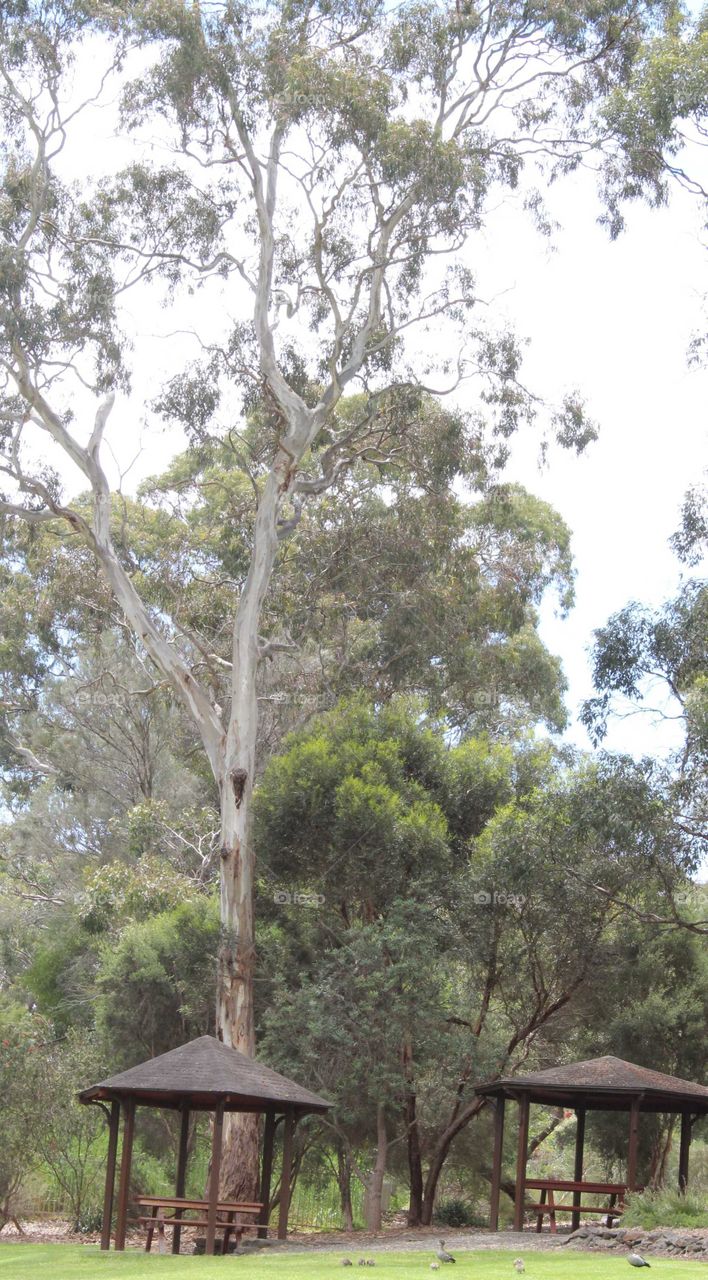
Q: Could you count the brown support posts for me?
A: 11